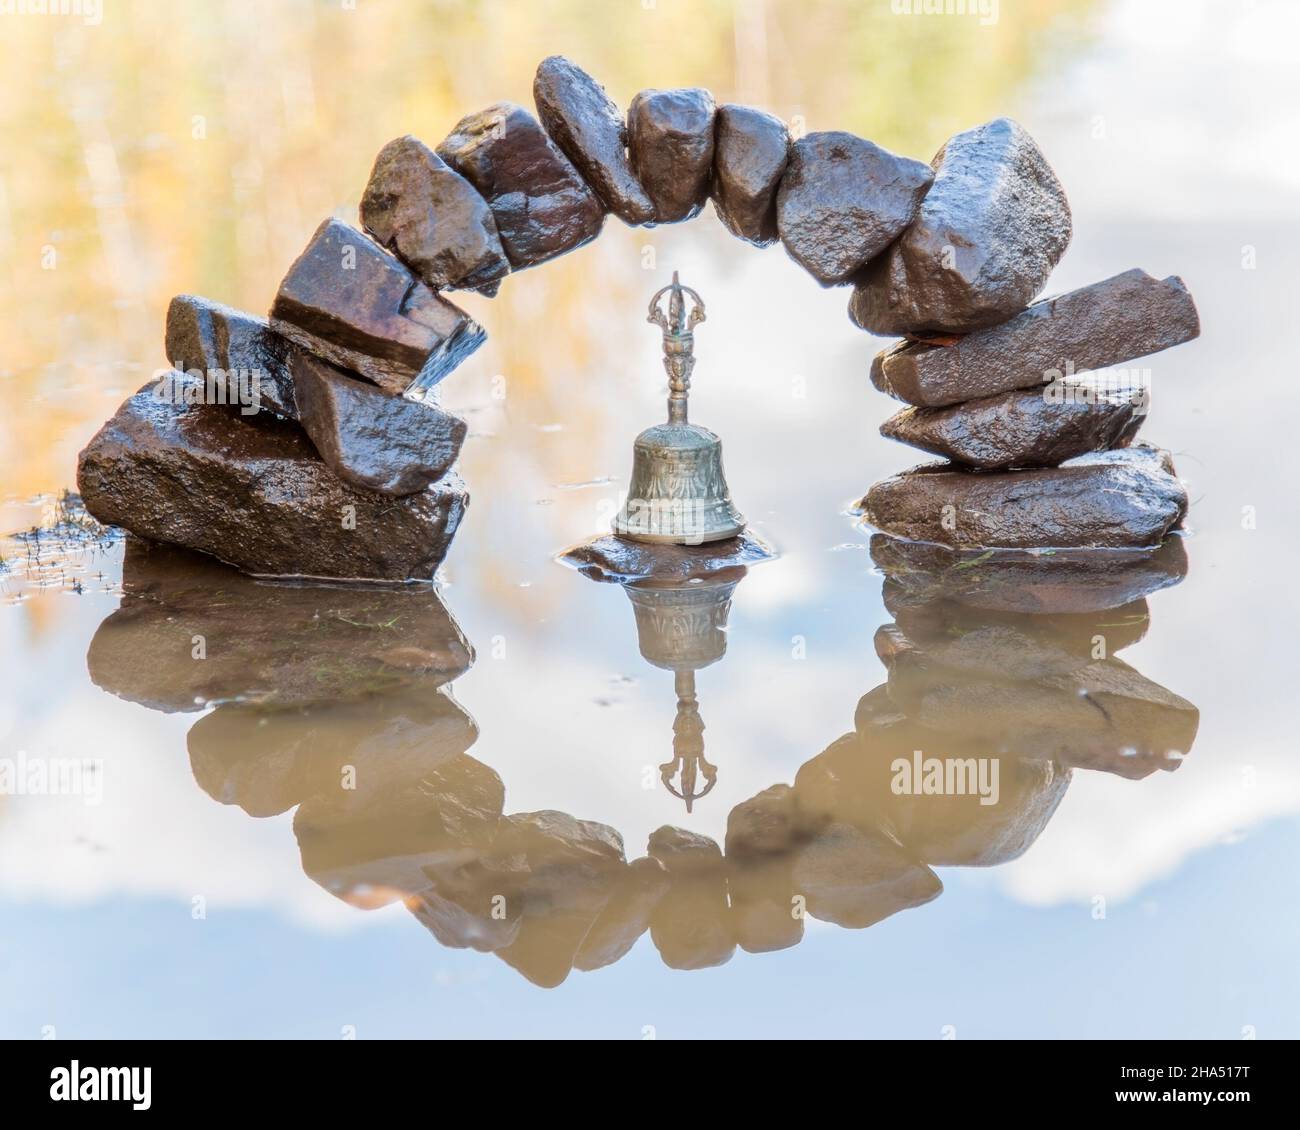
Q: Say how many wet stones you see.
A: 15